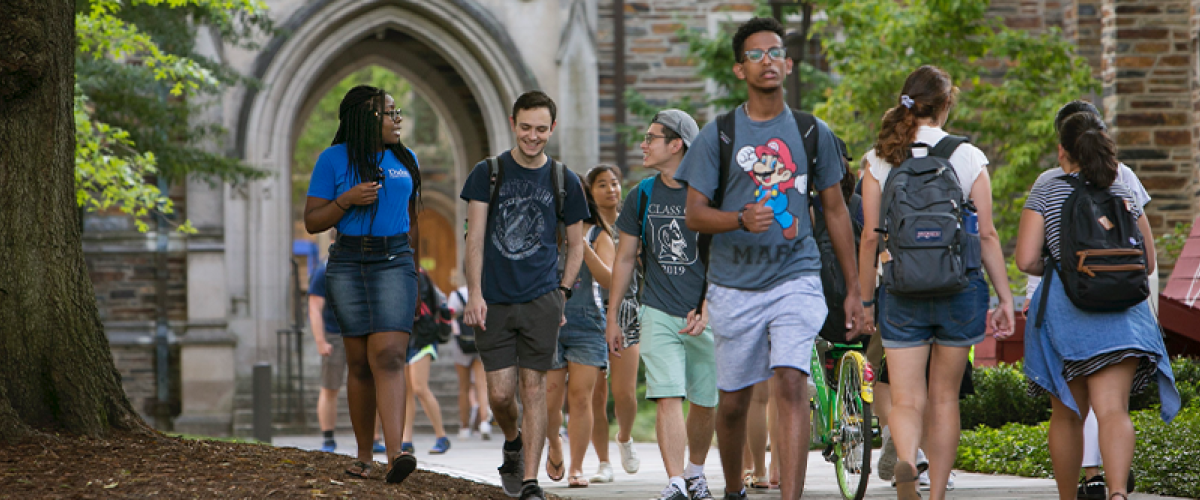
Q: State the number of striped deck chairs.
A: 0